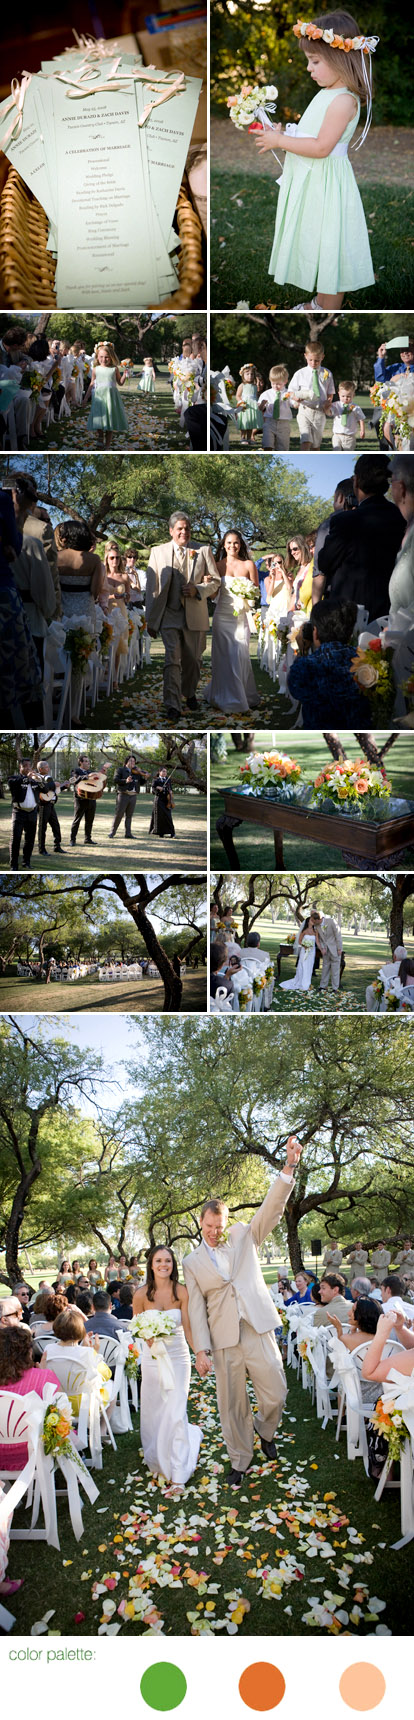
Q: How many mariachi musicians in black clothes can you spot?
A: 5